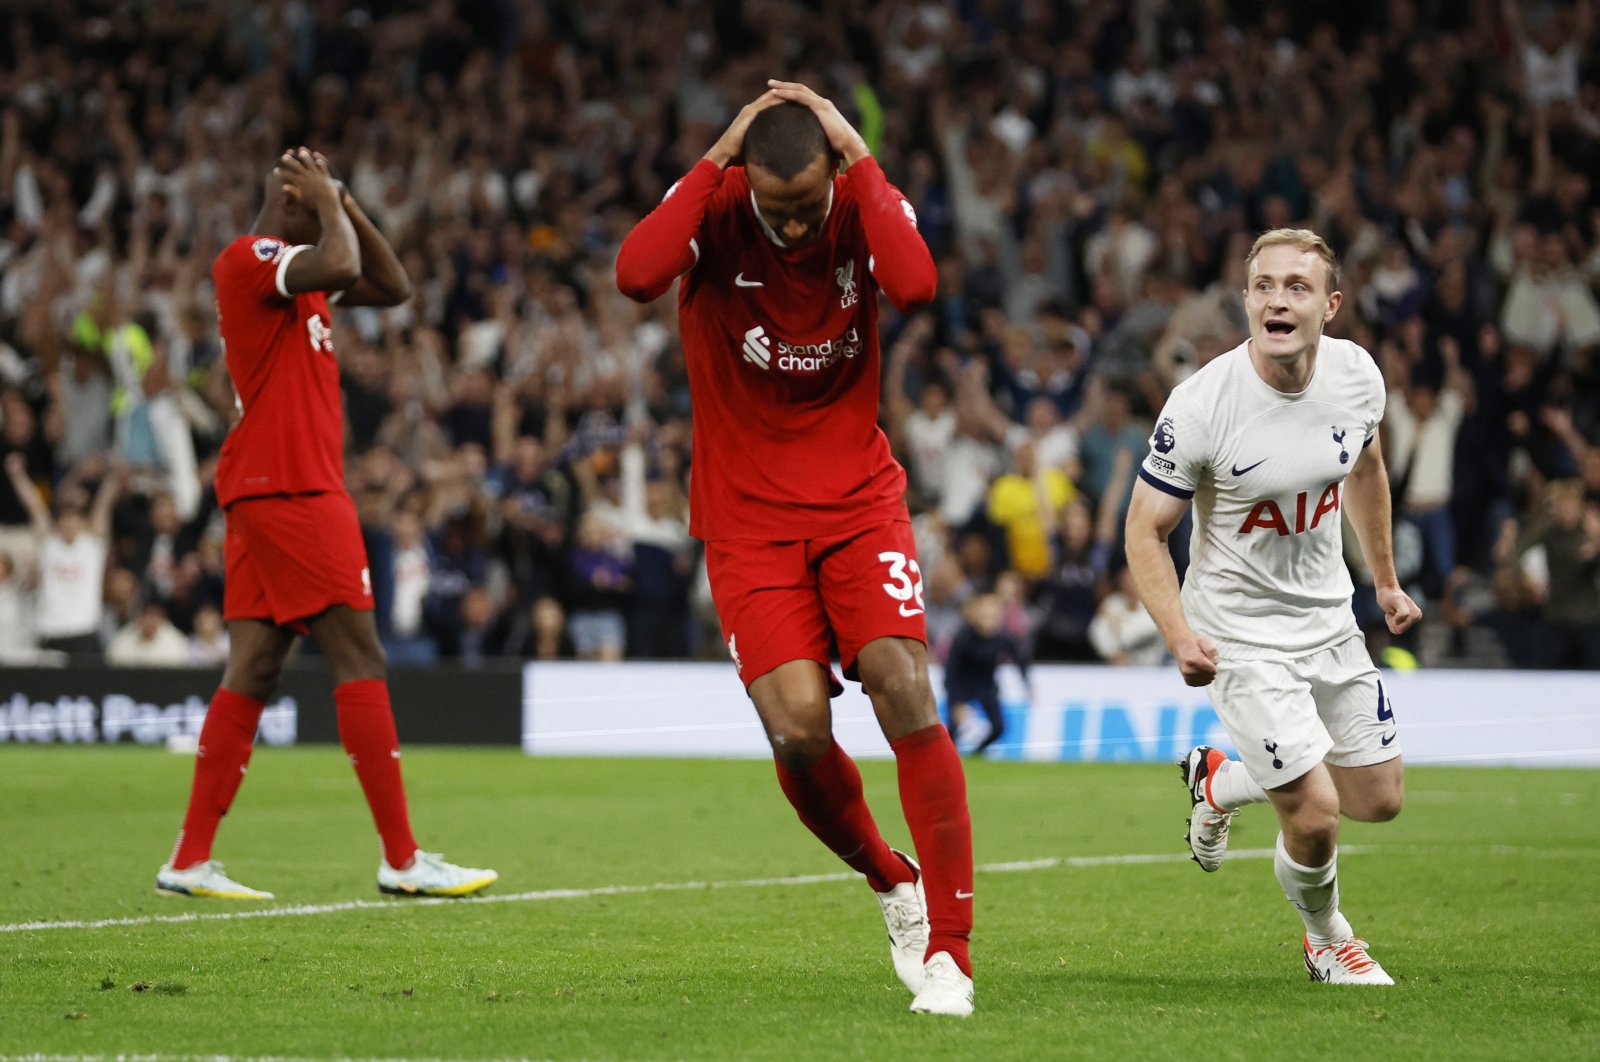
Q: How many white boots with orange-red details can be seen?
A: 2